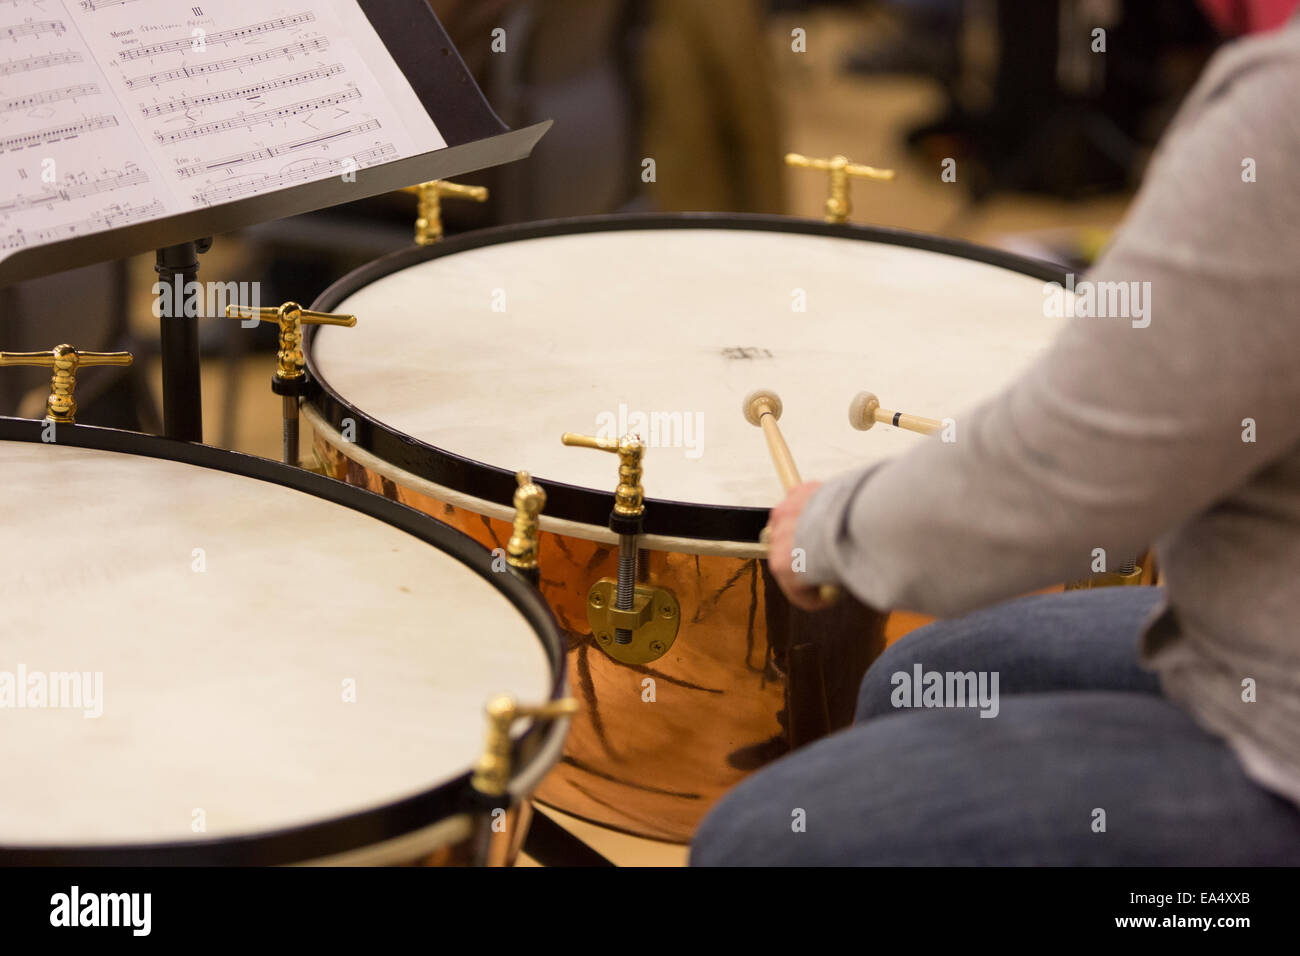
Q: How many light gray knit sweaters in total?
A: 1